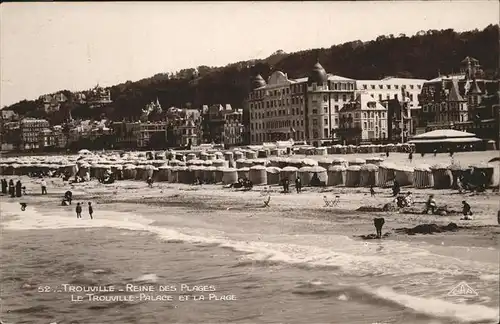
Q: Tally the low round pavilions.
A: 1